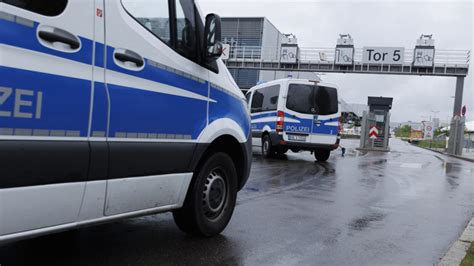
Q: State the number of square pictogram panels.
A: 3